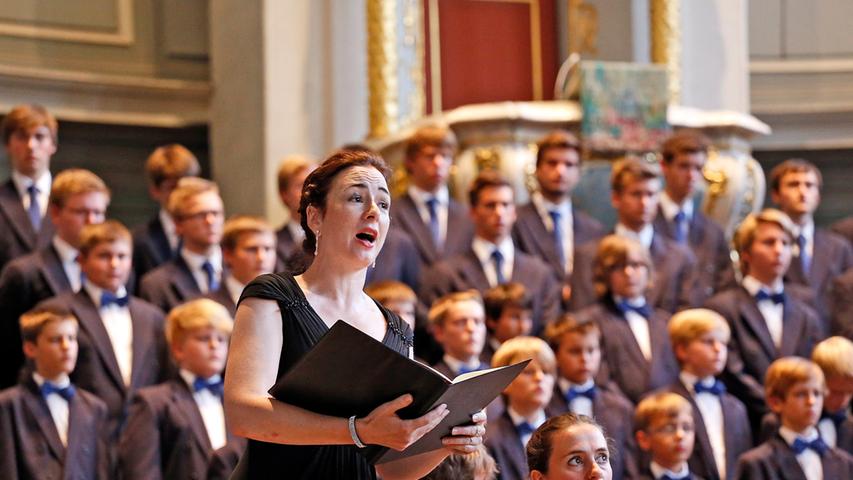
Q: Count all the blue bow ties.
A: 12